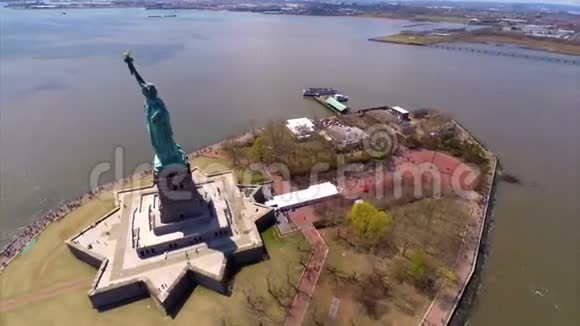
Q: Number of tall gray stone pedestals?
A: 1